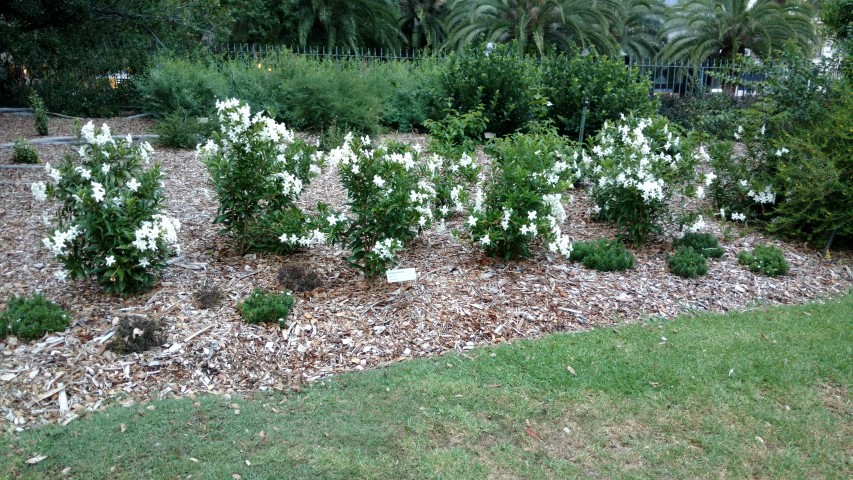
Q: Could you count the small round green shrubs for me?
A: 6